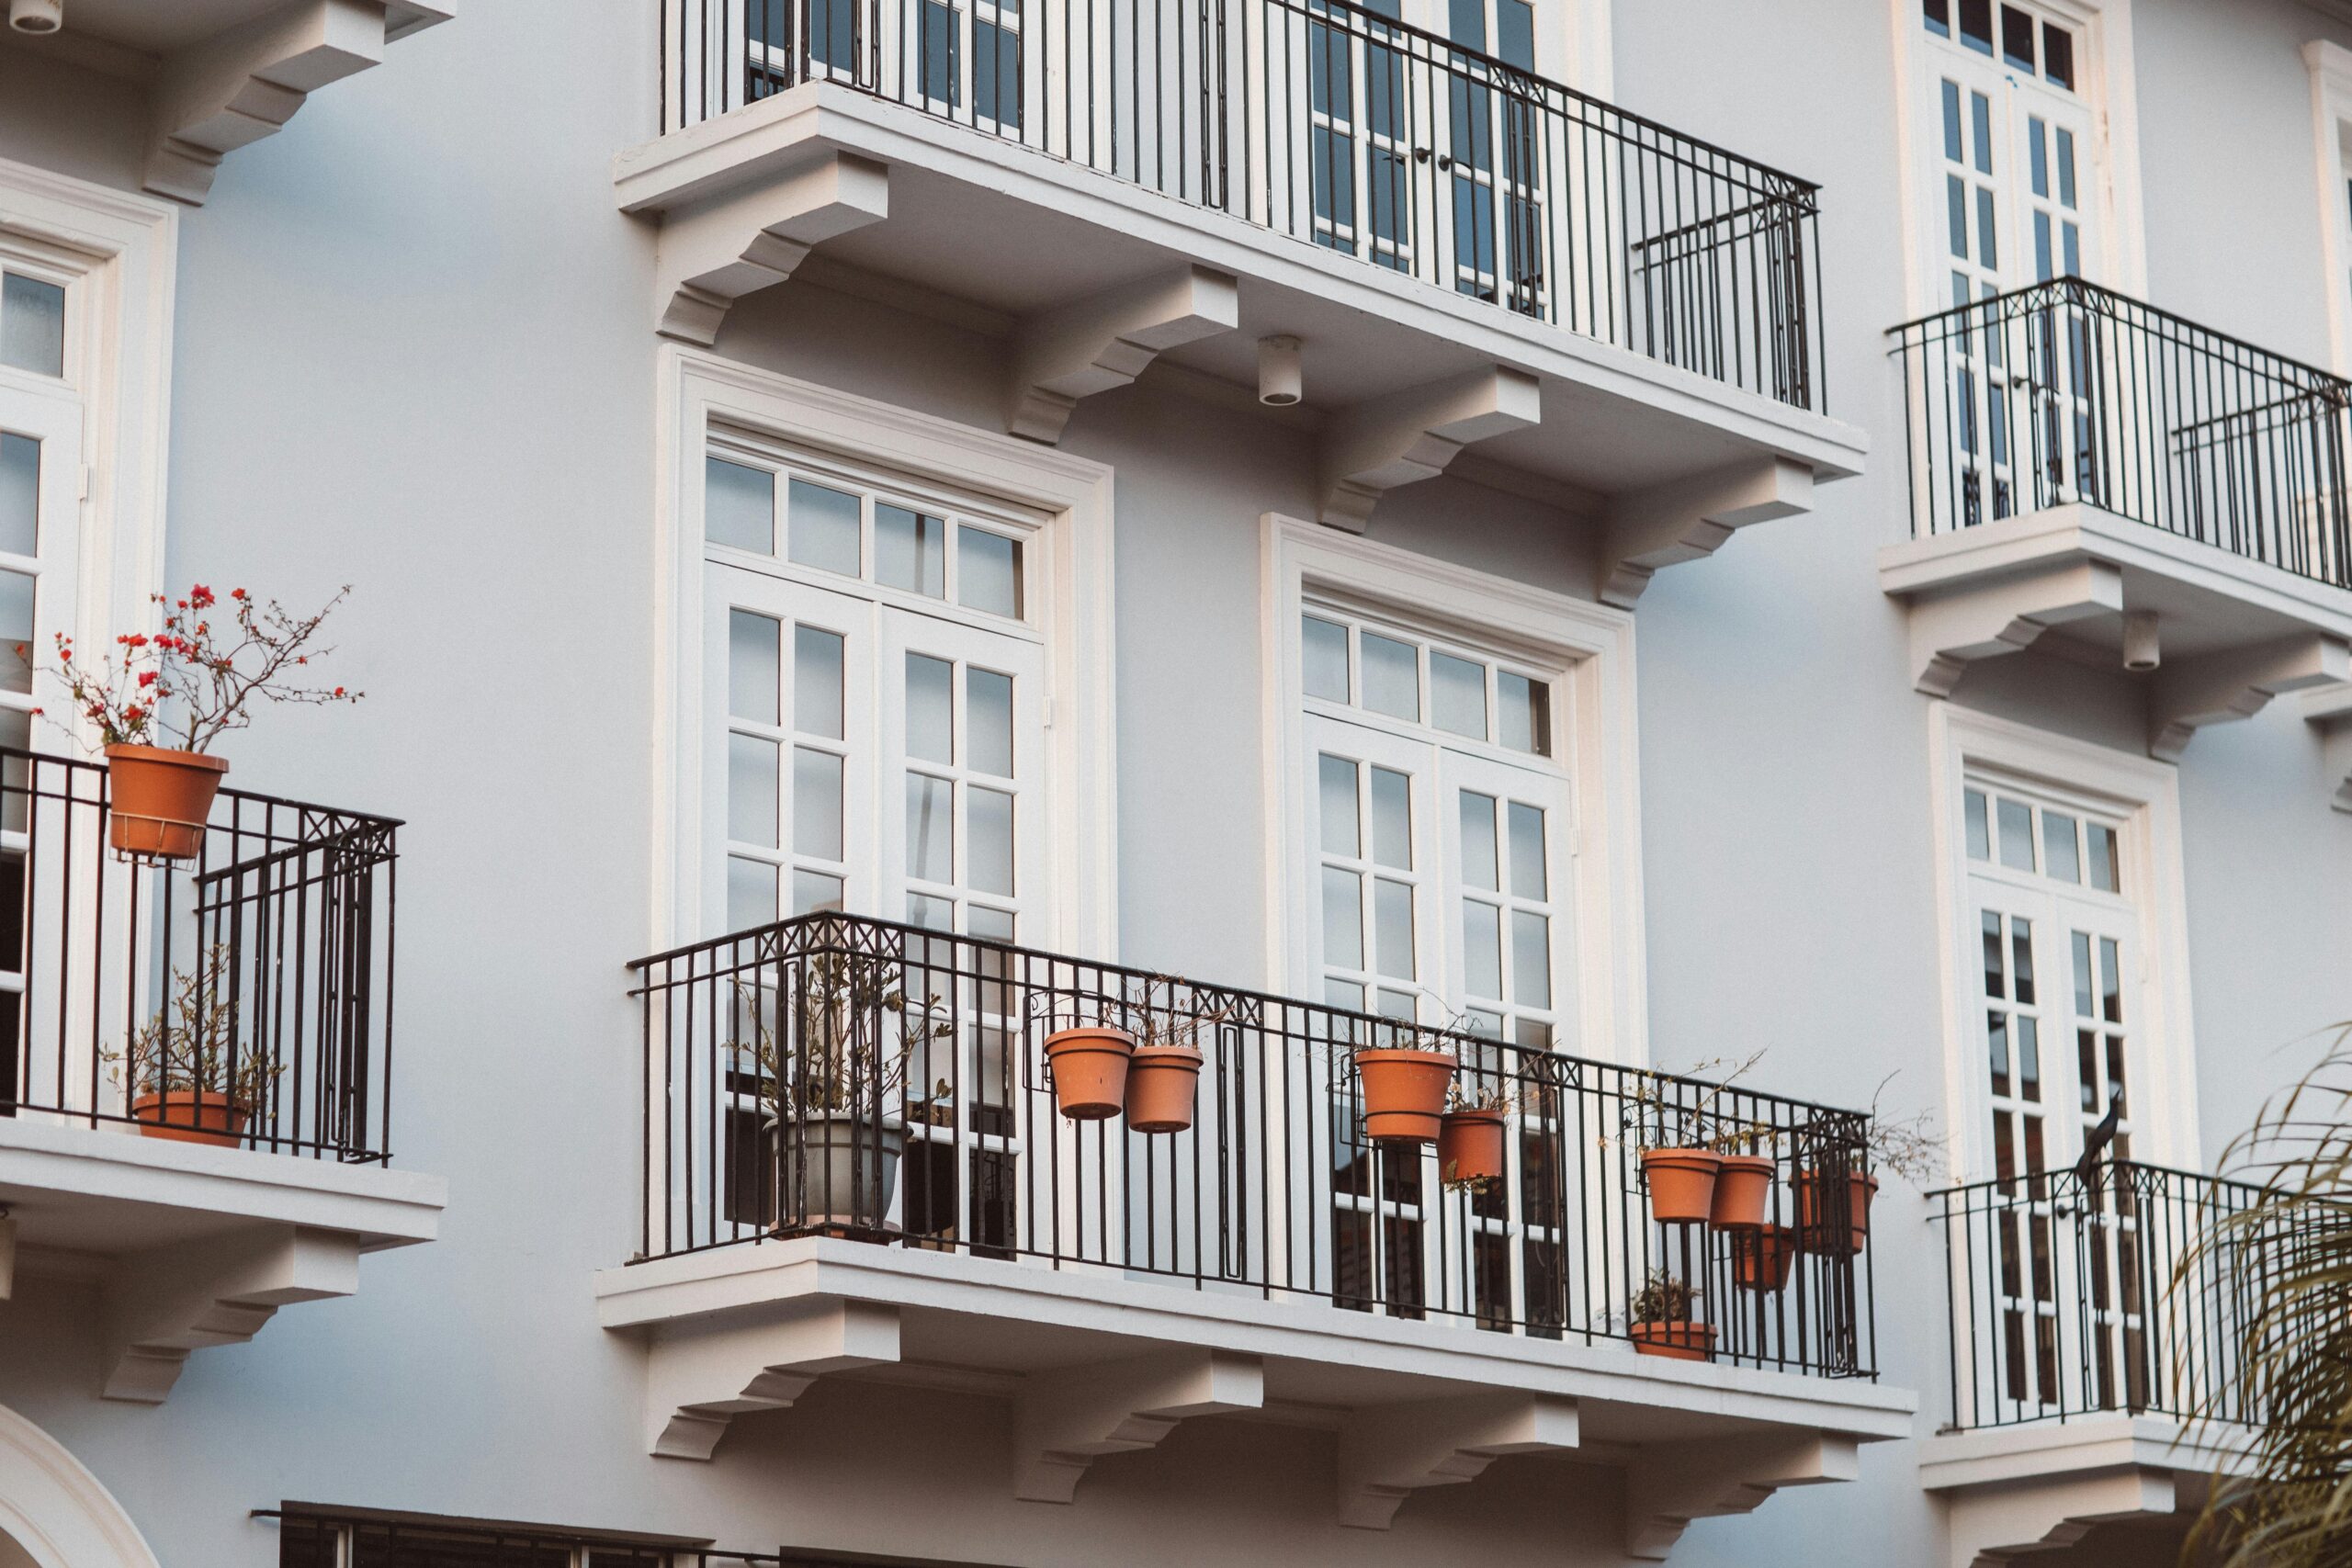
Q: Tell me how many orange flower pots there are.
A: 11